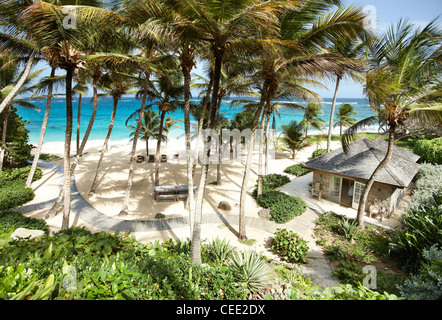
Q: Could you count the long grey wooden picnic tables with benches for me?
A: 1